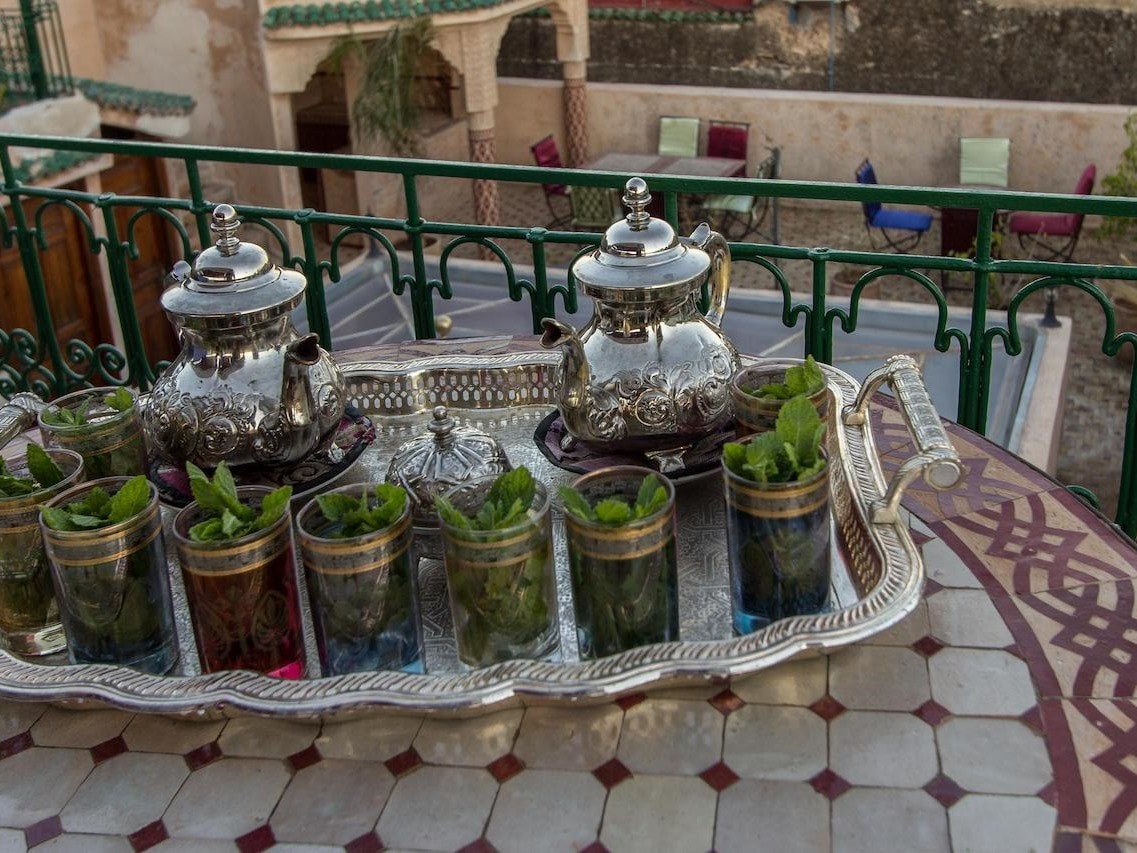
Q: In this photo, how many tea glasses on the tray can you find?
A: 9